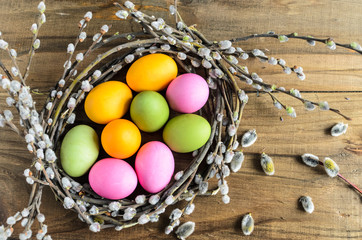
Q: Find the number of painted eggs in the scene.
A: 9